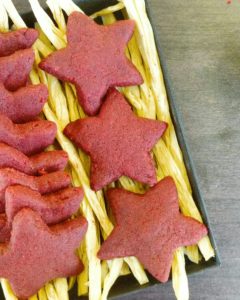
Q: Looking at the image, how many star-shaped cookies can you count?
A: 11